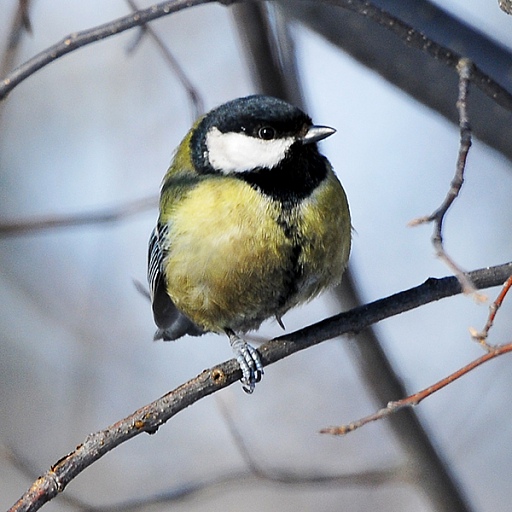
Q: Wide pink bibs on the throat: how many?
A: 0